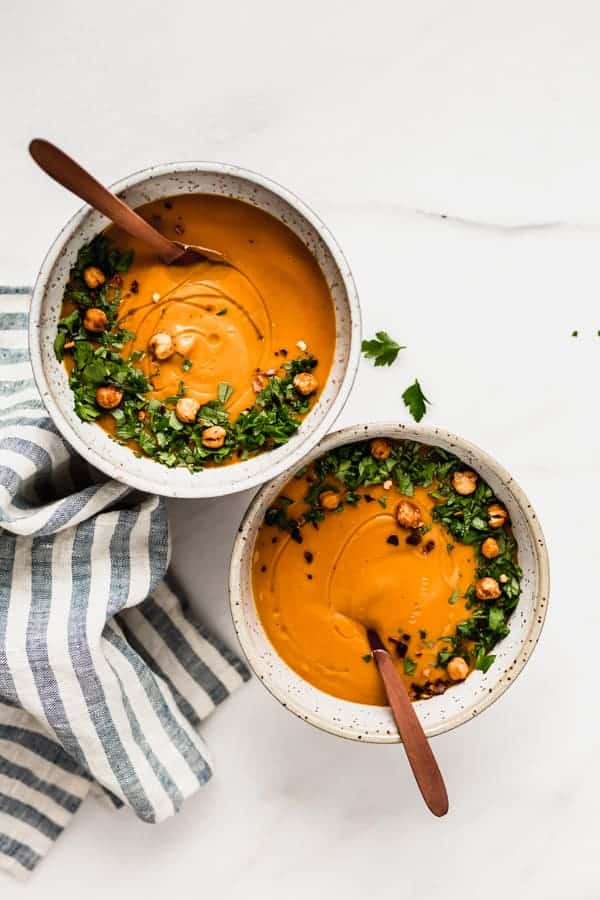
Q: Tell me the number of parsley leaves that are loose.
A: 2